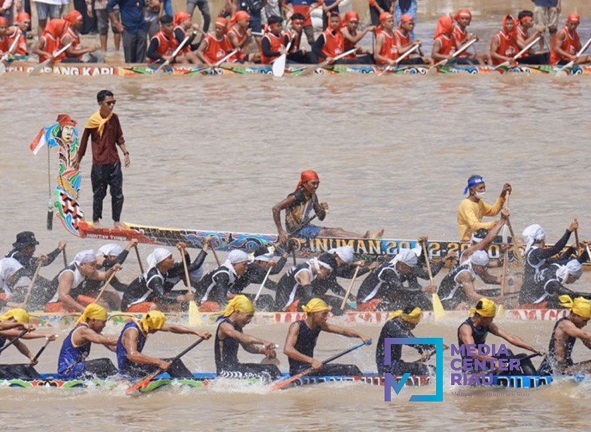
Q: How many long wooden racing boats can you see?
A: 4